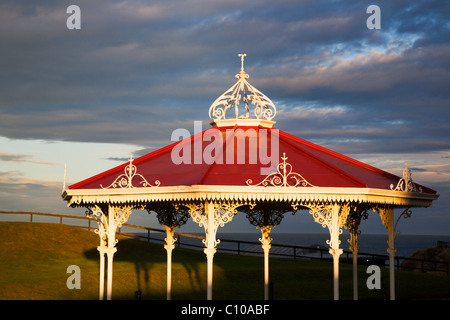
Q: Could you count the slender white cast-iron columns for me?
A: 8